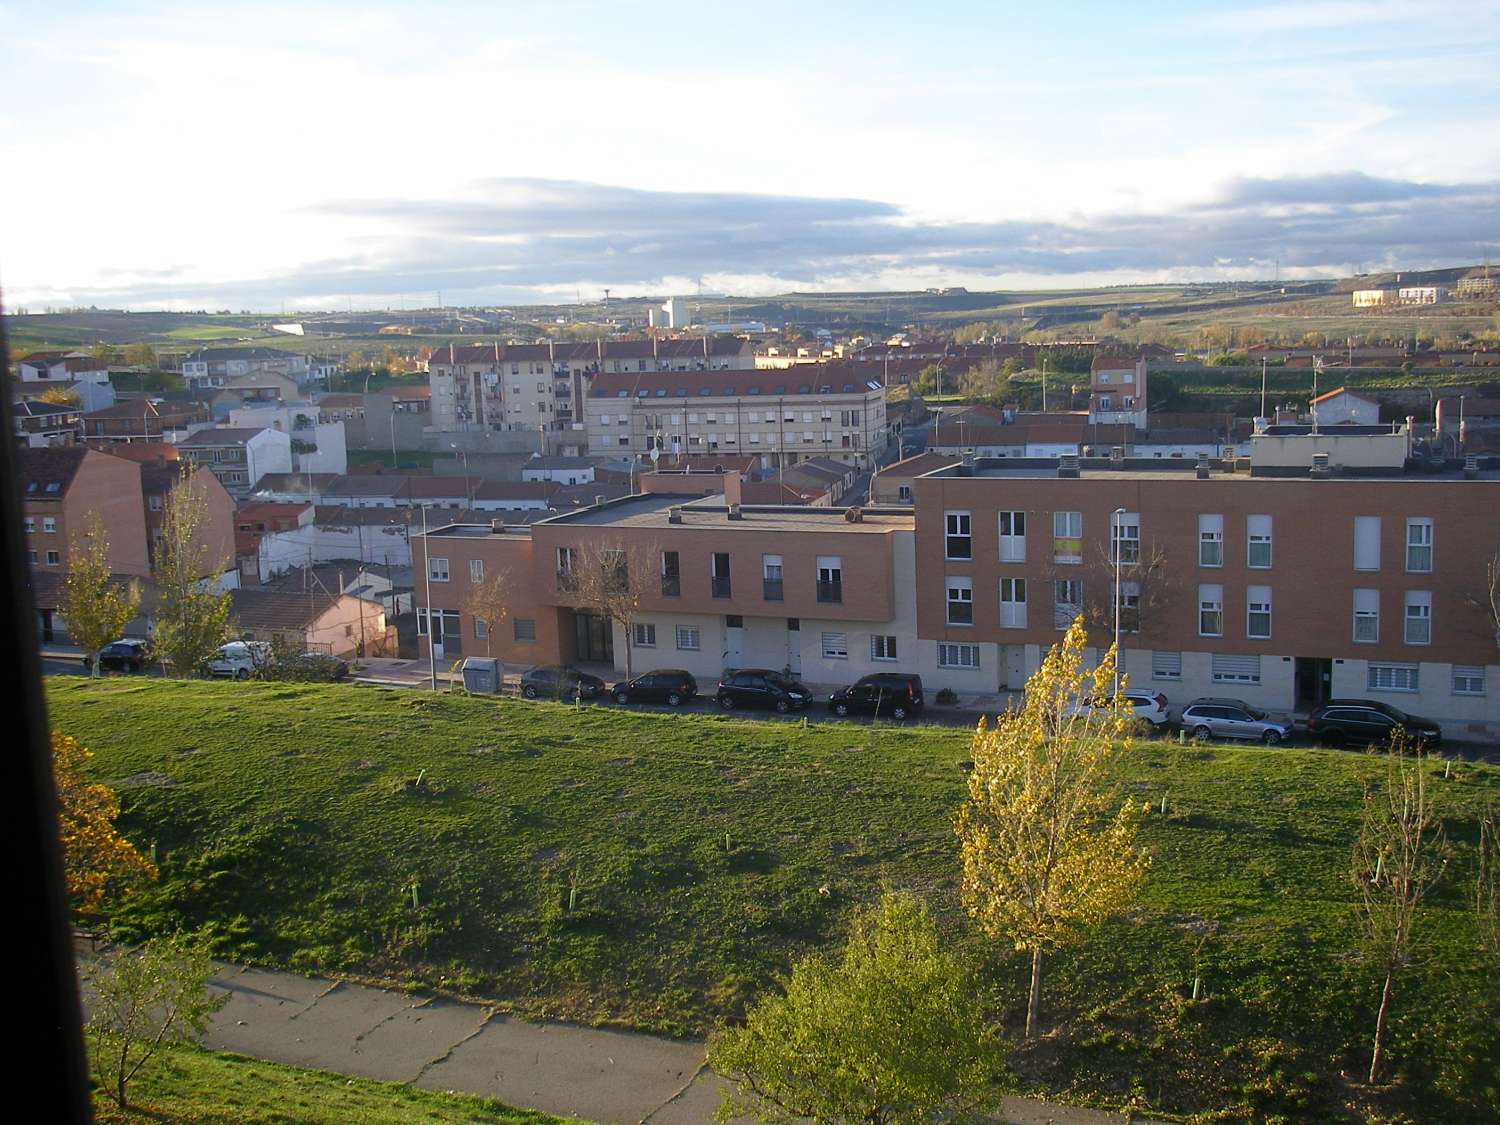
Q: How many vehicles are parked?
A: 10